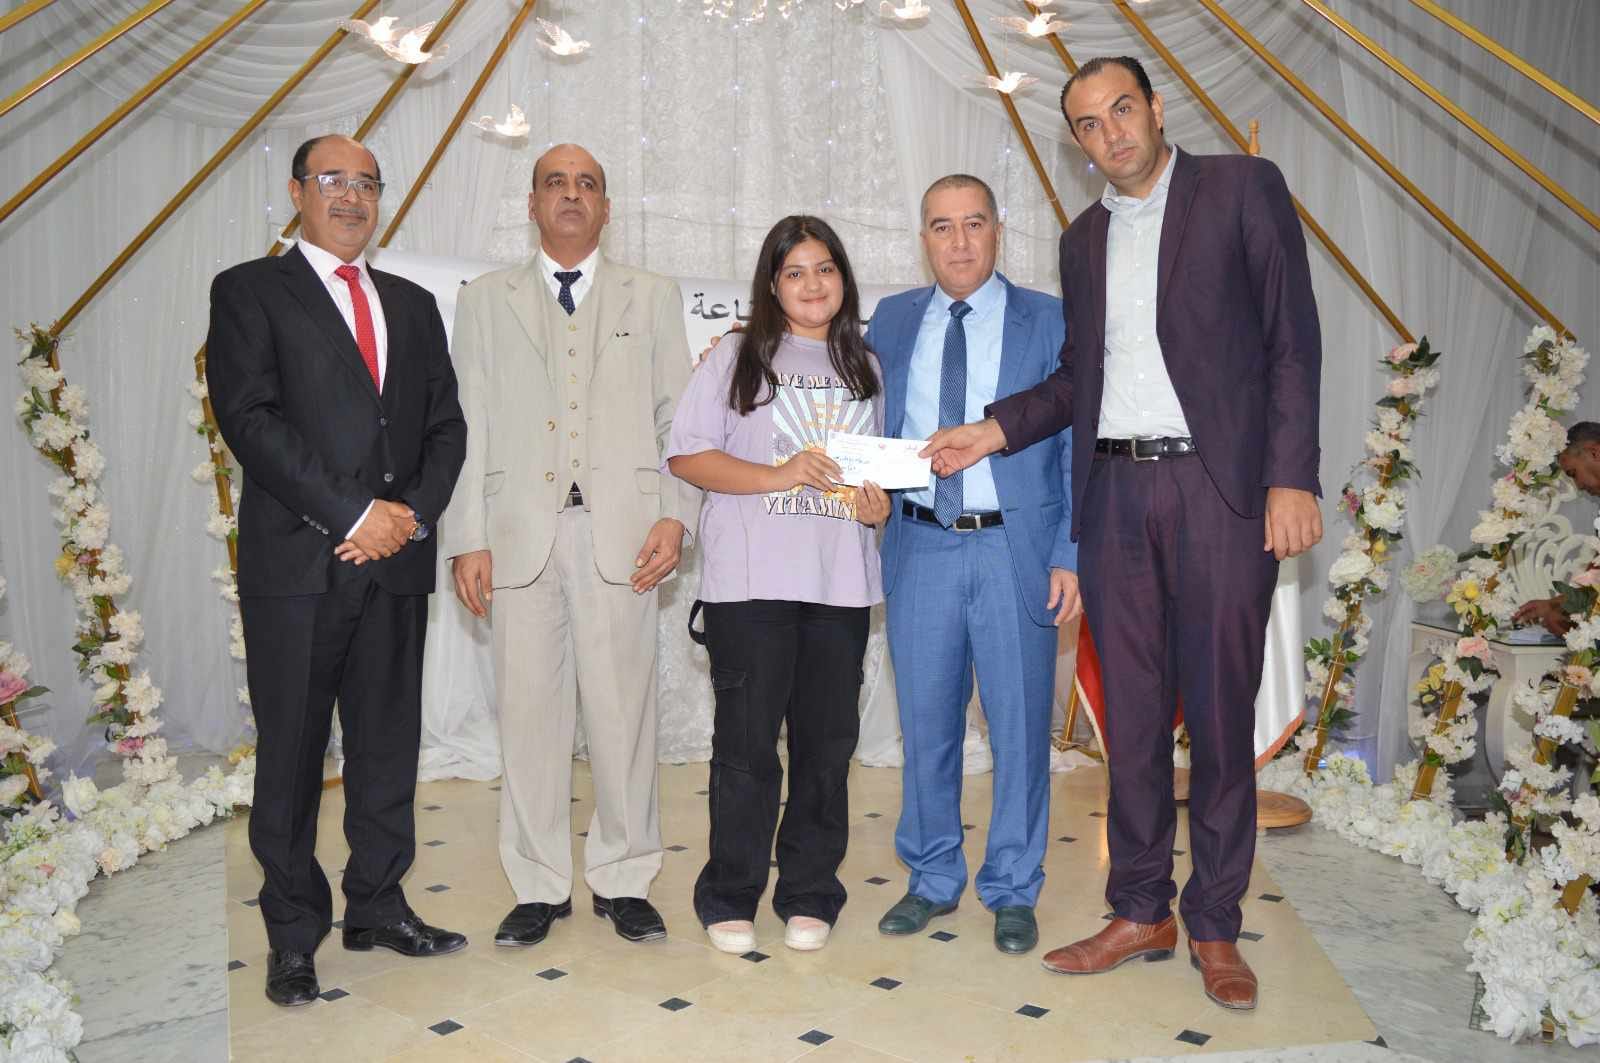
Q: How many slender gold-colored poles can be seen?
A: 12